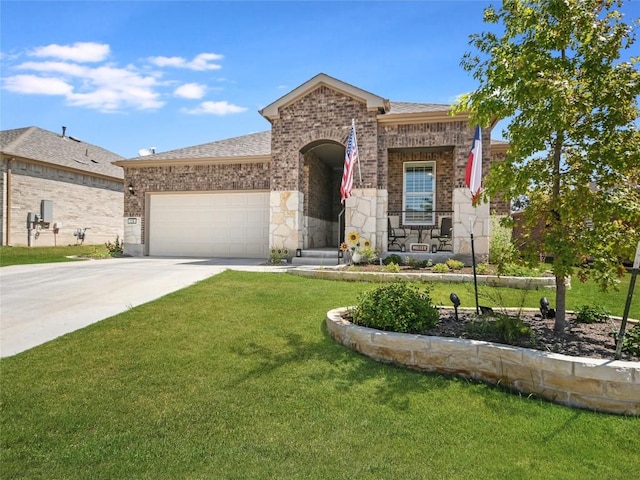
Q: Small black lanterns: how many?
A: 4